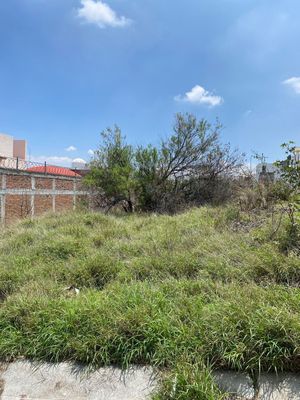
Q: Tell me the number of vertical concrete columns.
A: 4